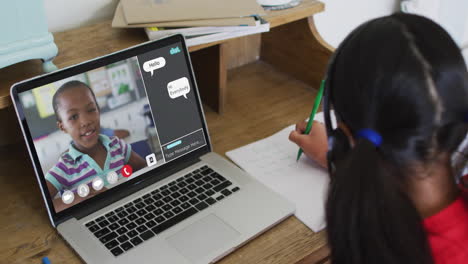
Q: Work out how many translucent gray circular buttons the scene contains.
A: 4